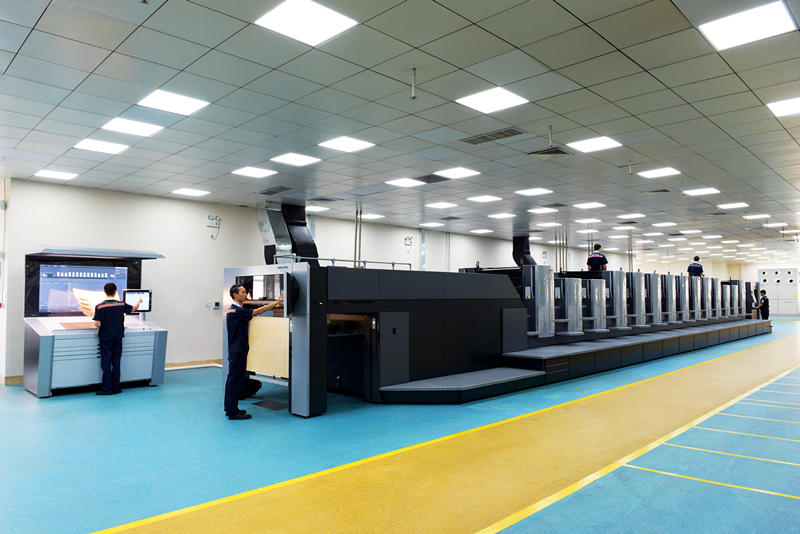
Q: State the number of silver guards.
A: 14